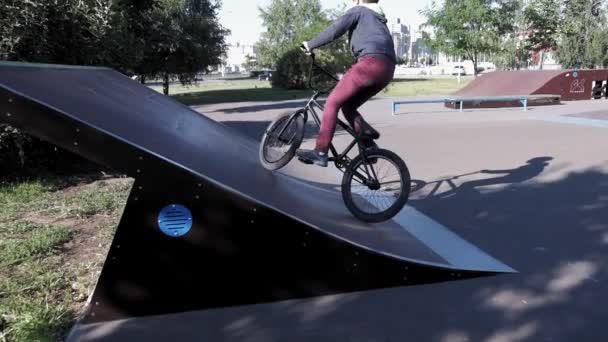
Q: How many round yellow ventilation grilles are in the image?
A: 0